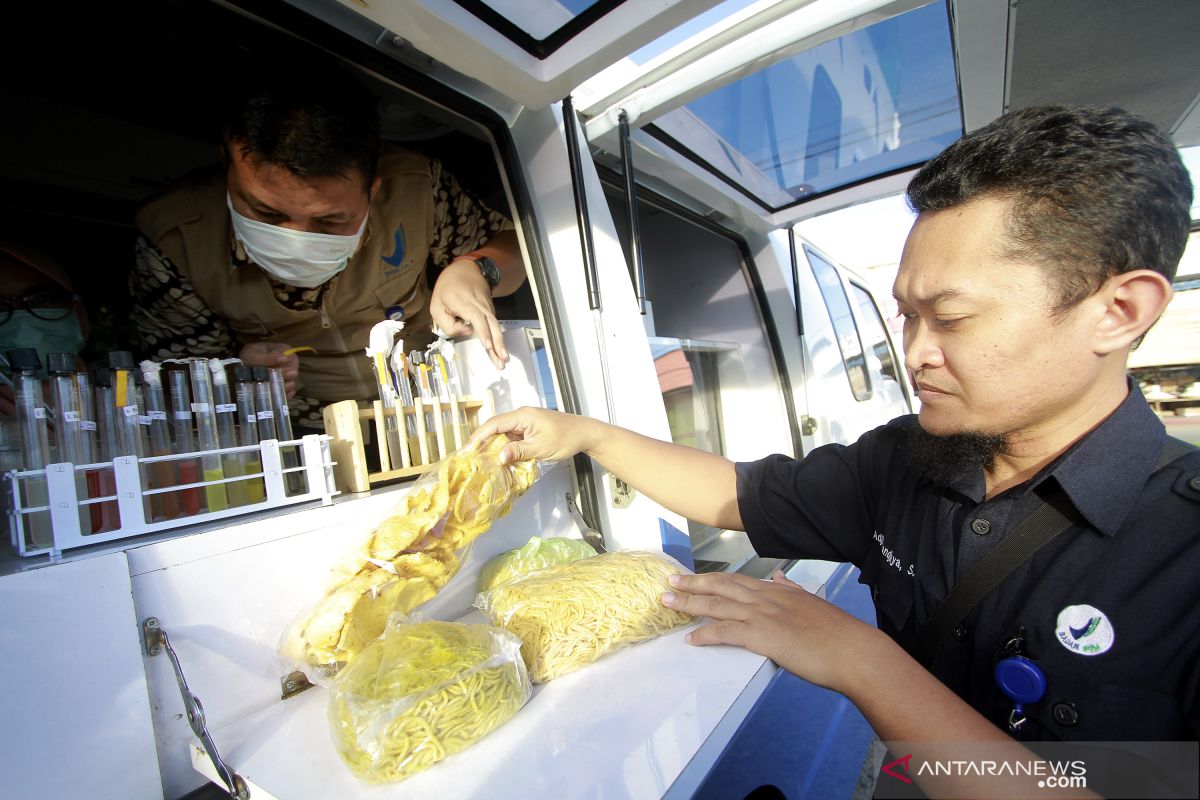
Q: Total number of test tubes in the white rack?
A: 13